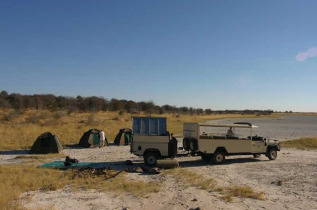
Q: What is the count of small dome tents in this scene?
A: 3